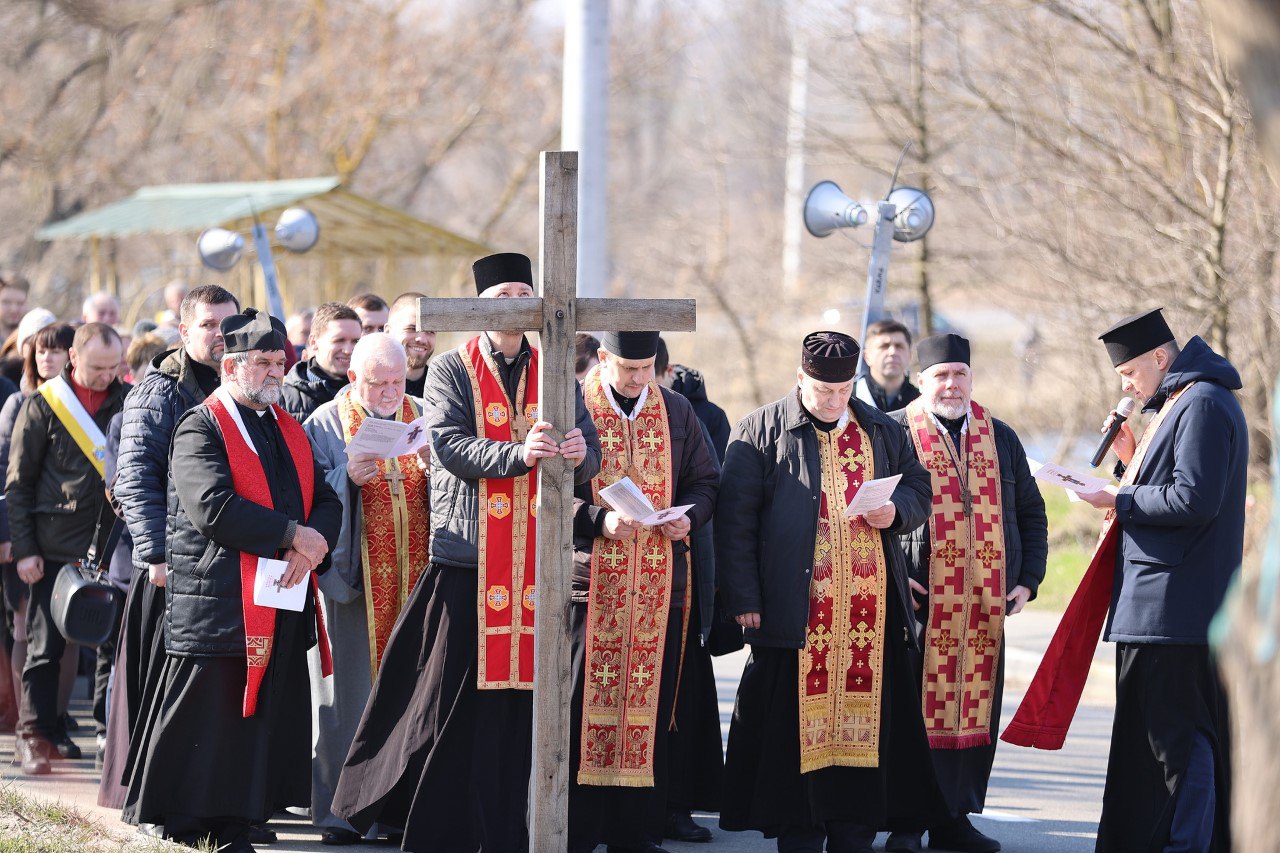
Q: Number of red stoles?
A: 7